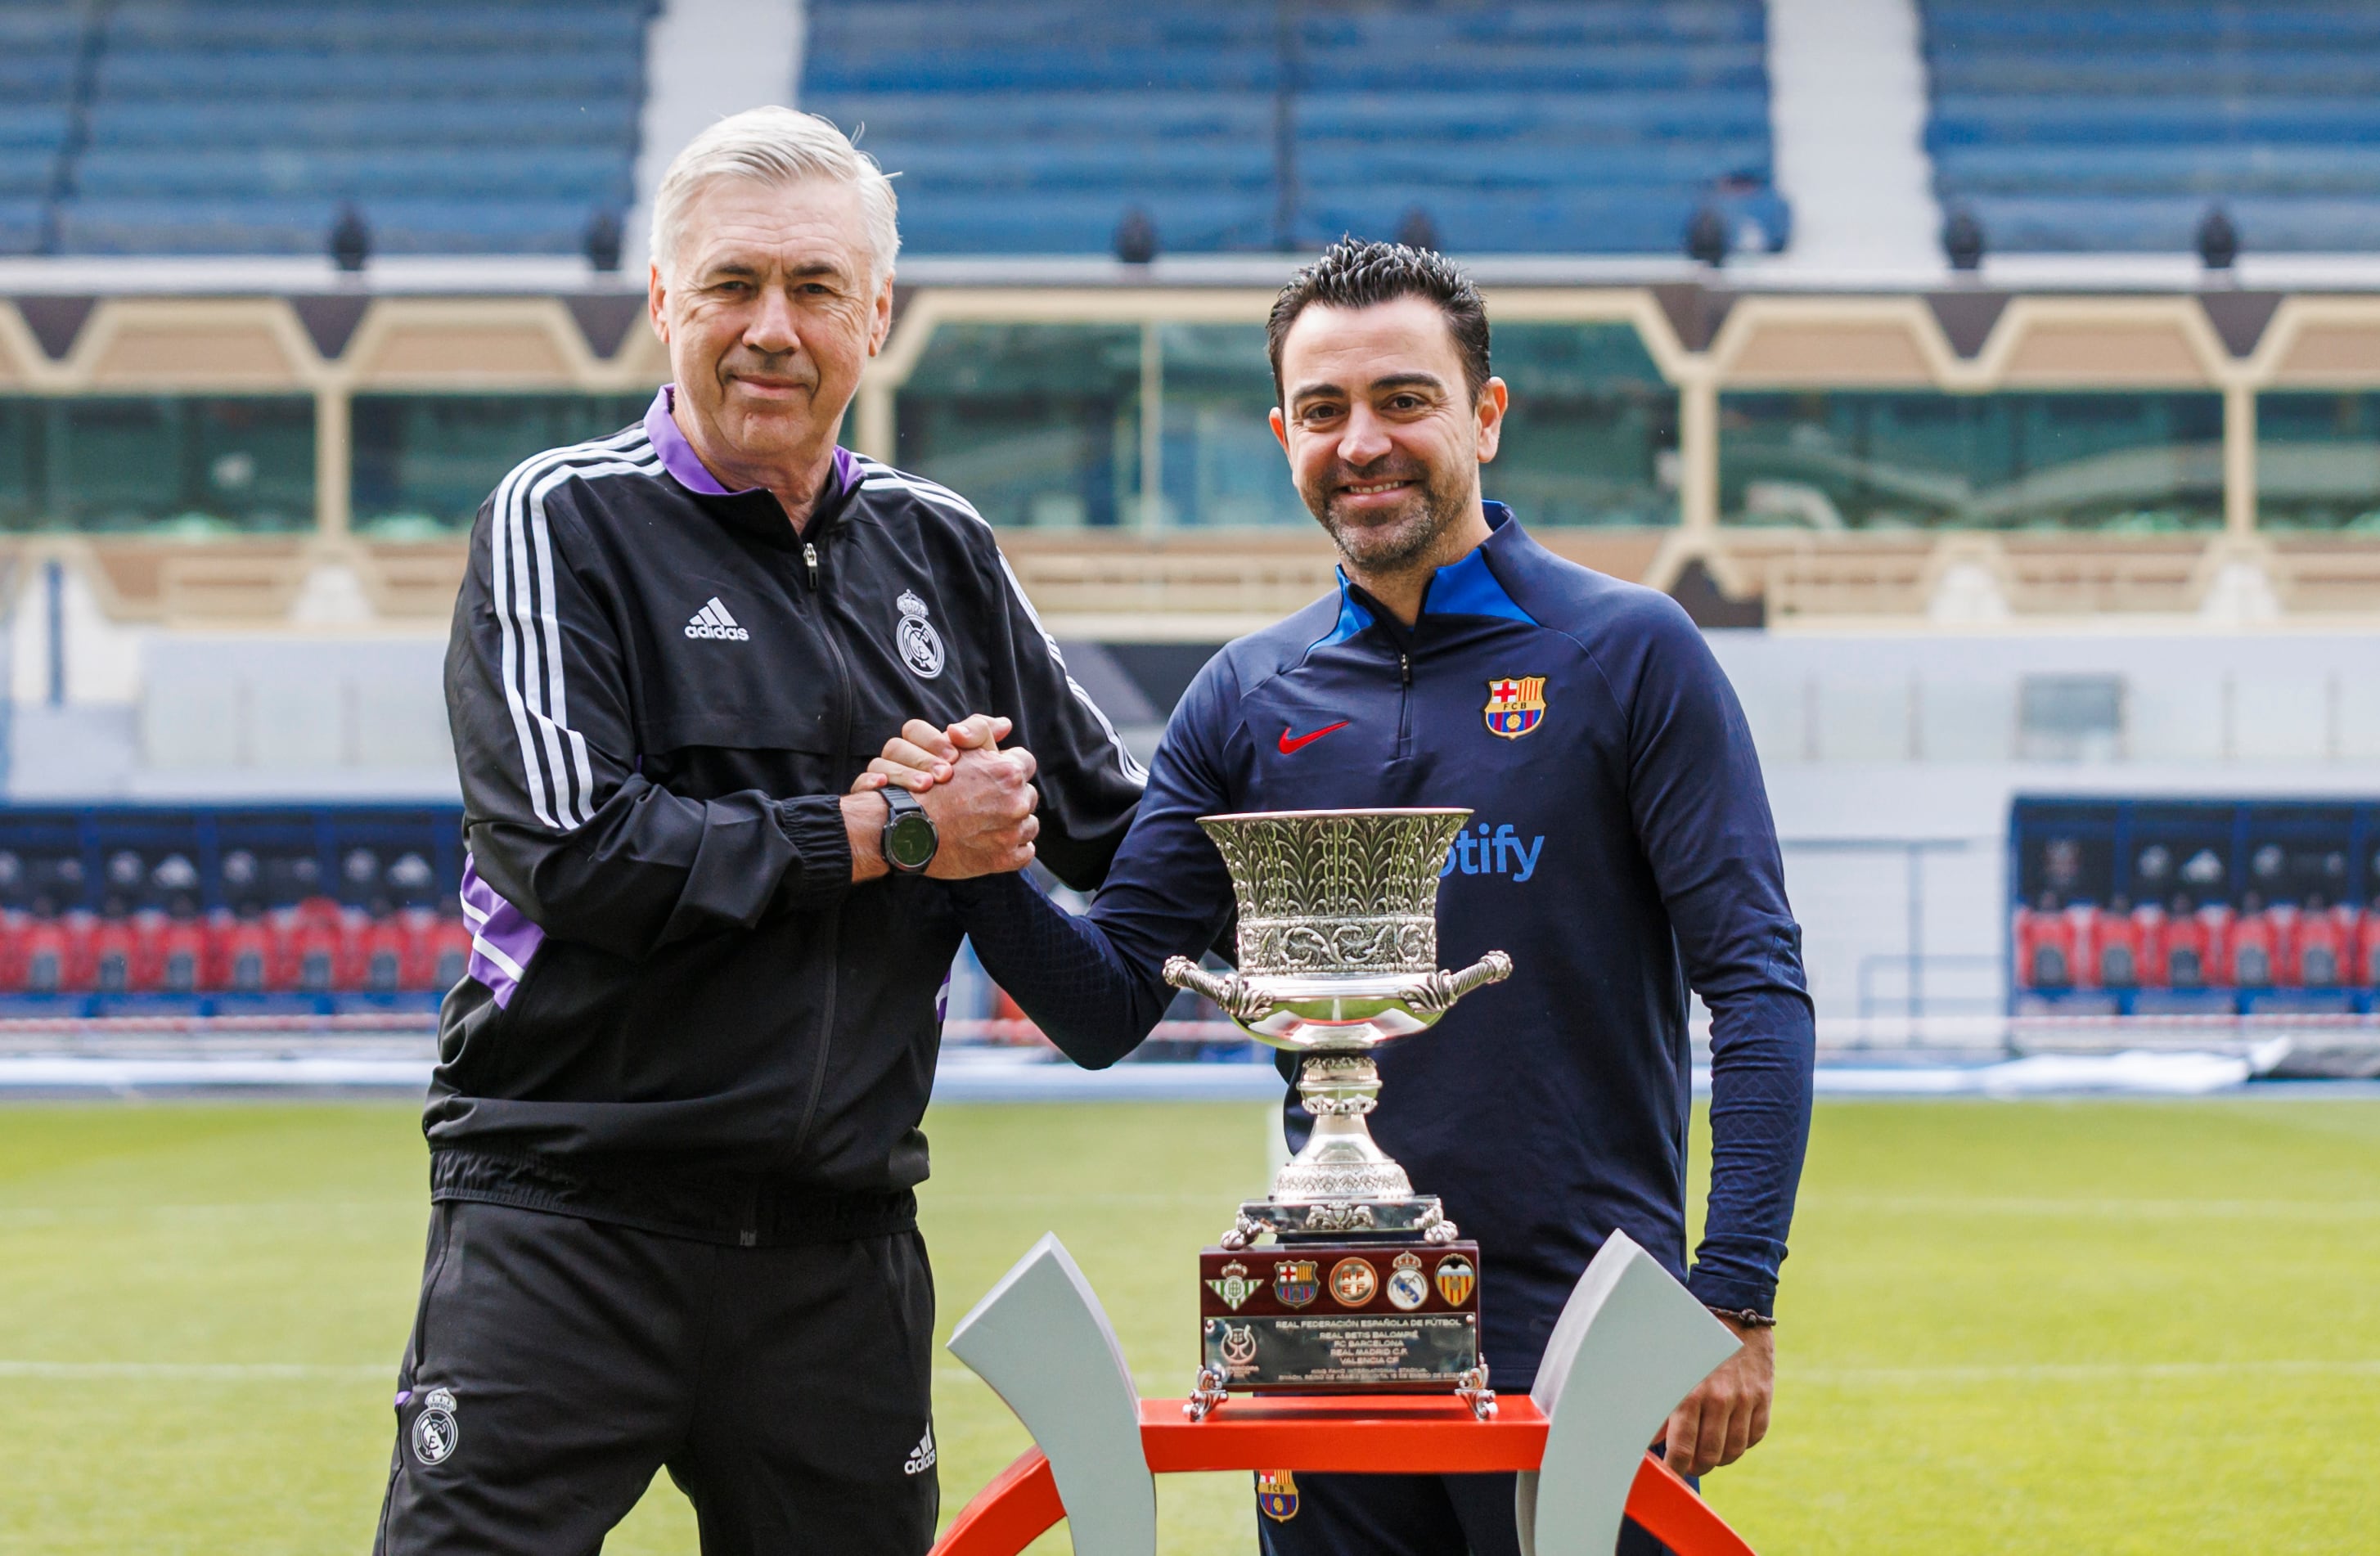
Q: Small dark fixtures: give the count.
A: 7